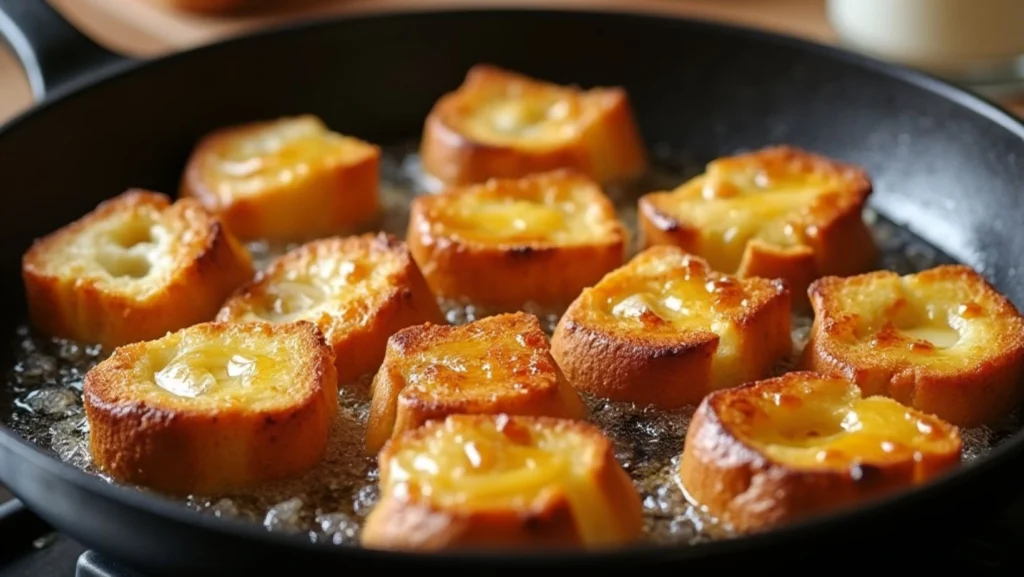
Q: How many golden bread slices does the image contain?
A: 12